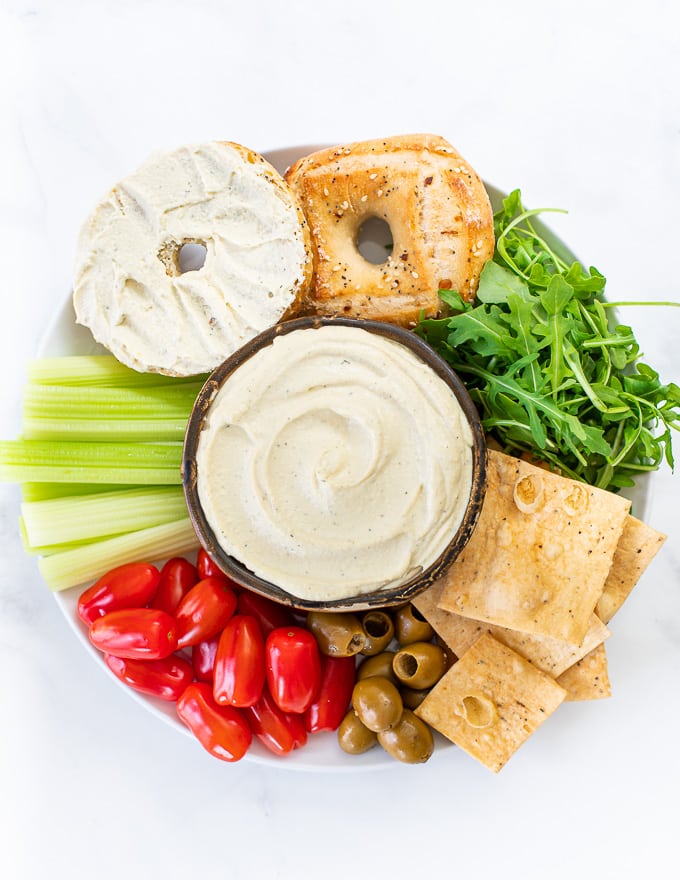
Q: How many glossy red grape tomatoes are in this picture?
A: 13